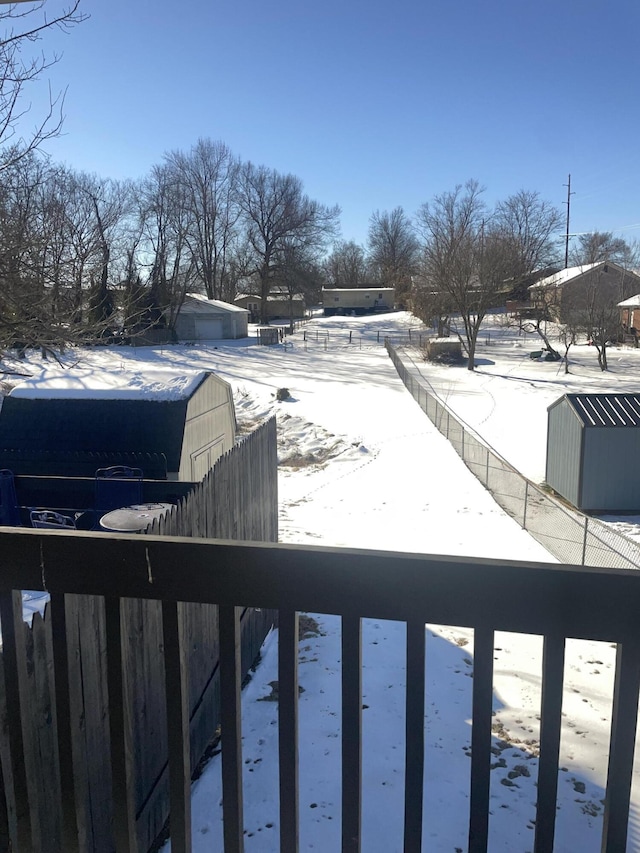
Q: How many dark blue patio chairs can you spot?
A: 3